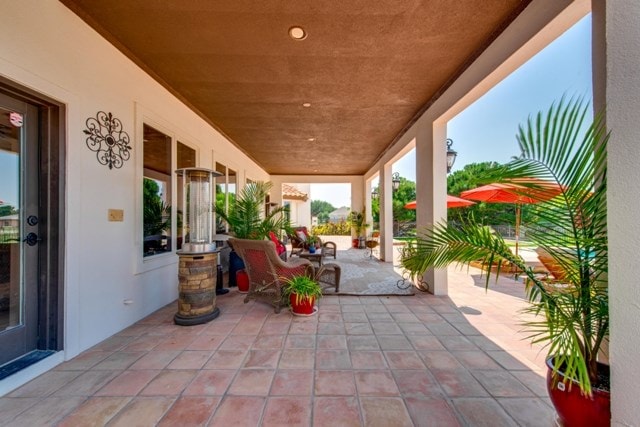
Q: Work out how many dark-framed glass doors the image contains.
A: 1